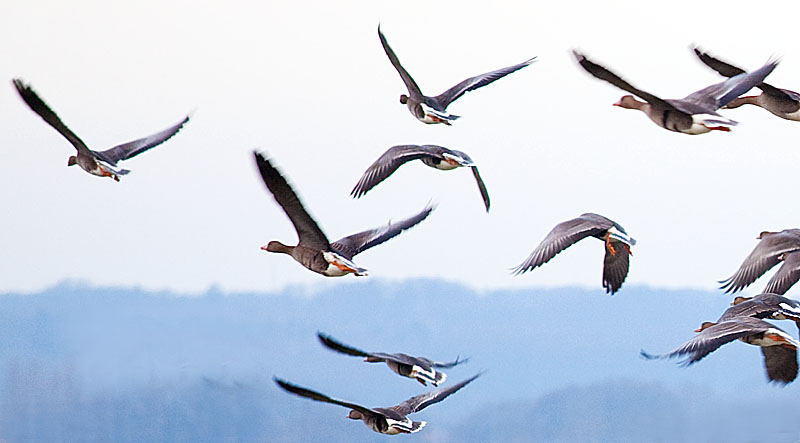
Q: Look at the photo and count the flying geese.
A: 13